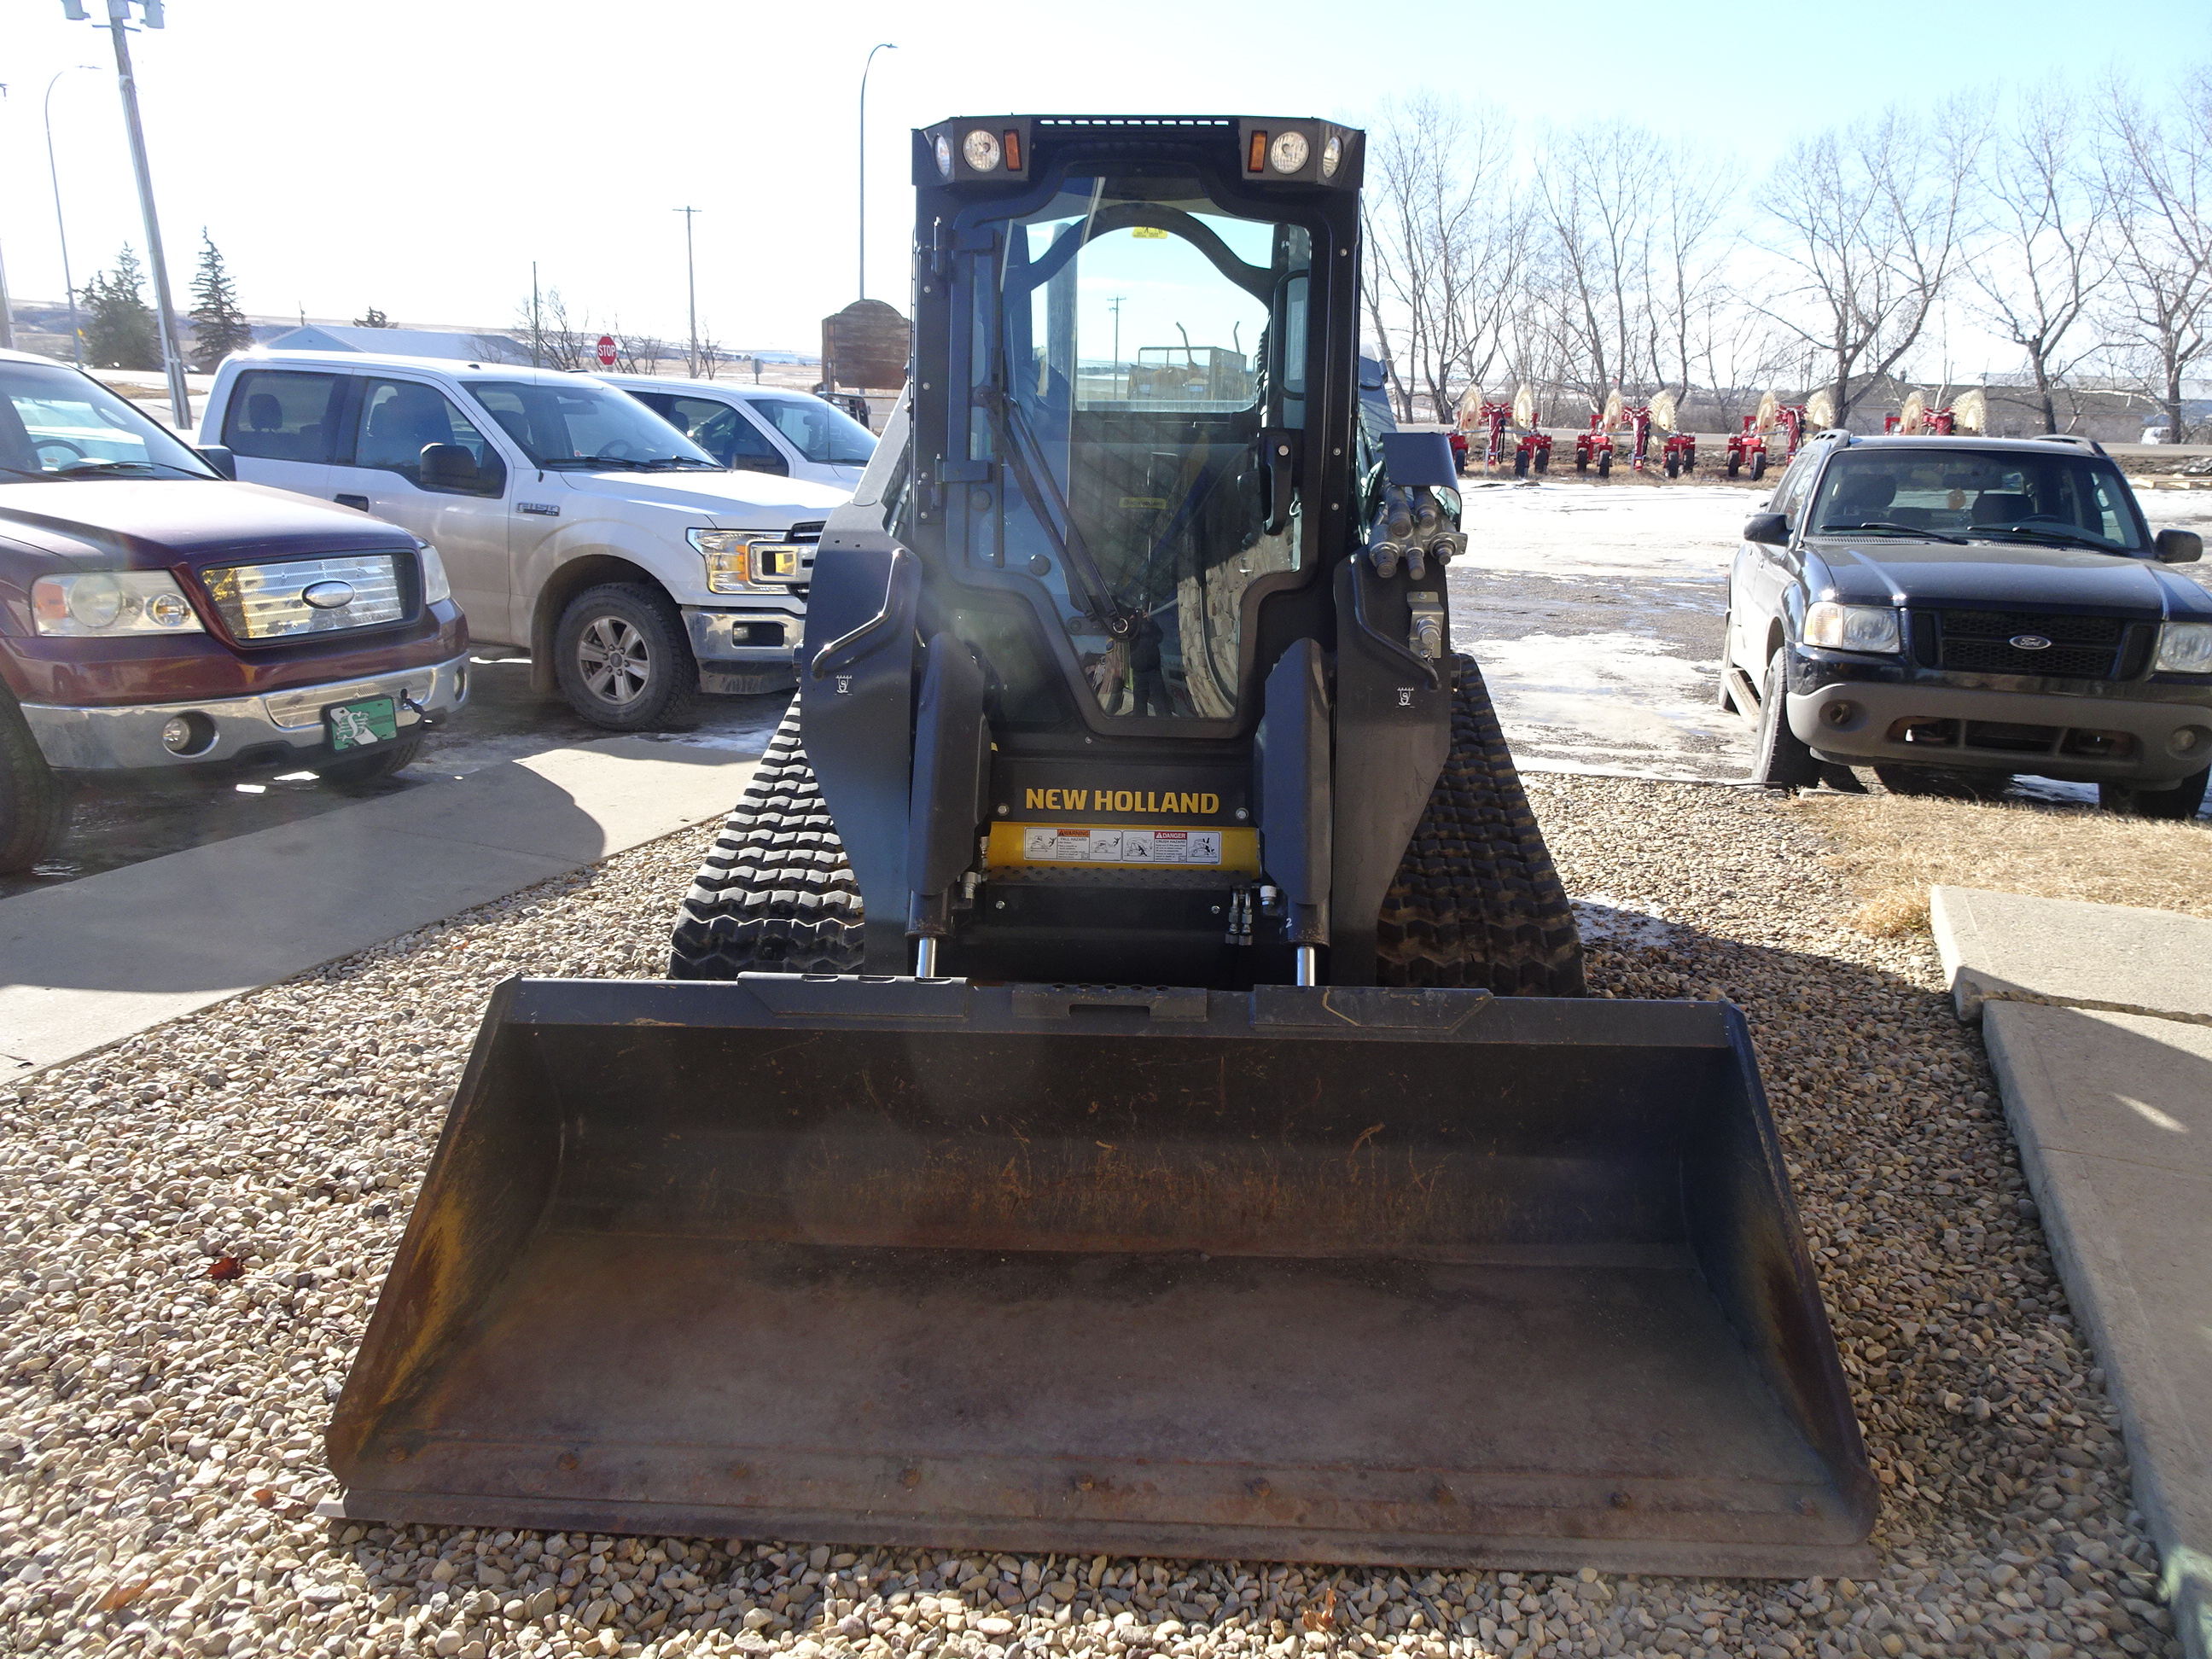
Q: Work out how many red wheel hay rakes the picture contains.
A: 4